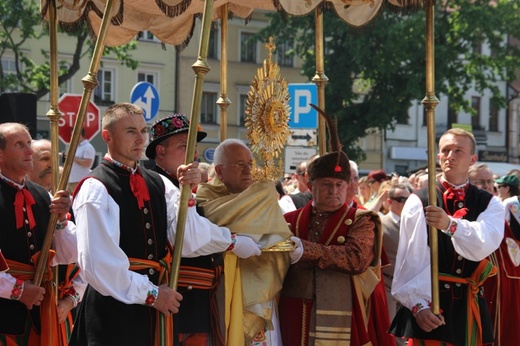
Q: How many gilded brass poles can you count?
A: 6